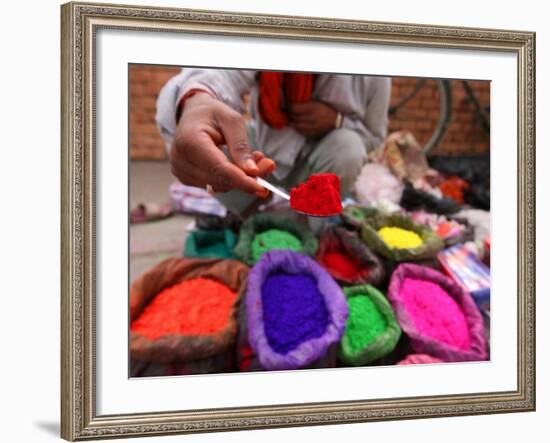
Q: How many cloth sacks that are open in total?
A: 8